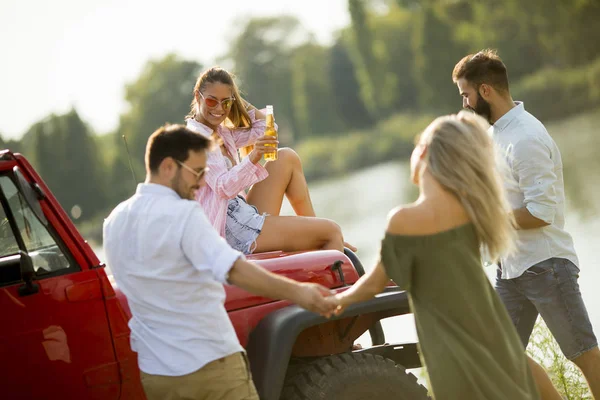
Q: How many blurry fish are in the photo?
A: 0